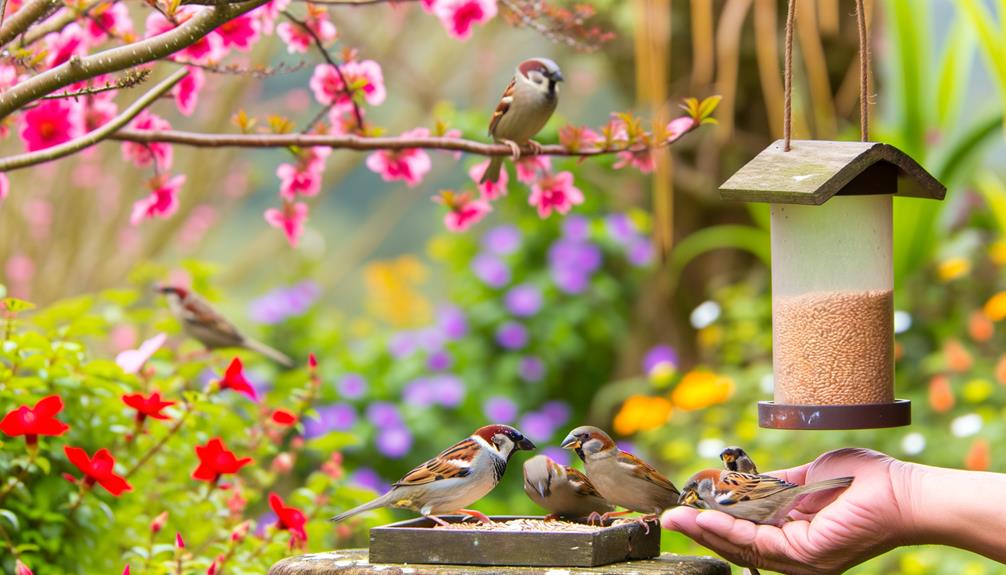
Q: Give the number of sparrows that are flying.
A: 0